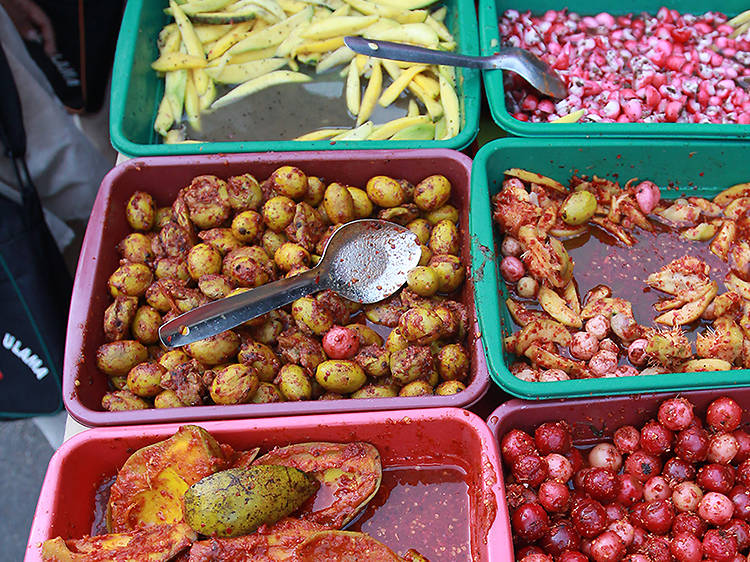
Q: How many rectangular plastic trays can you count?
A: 6